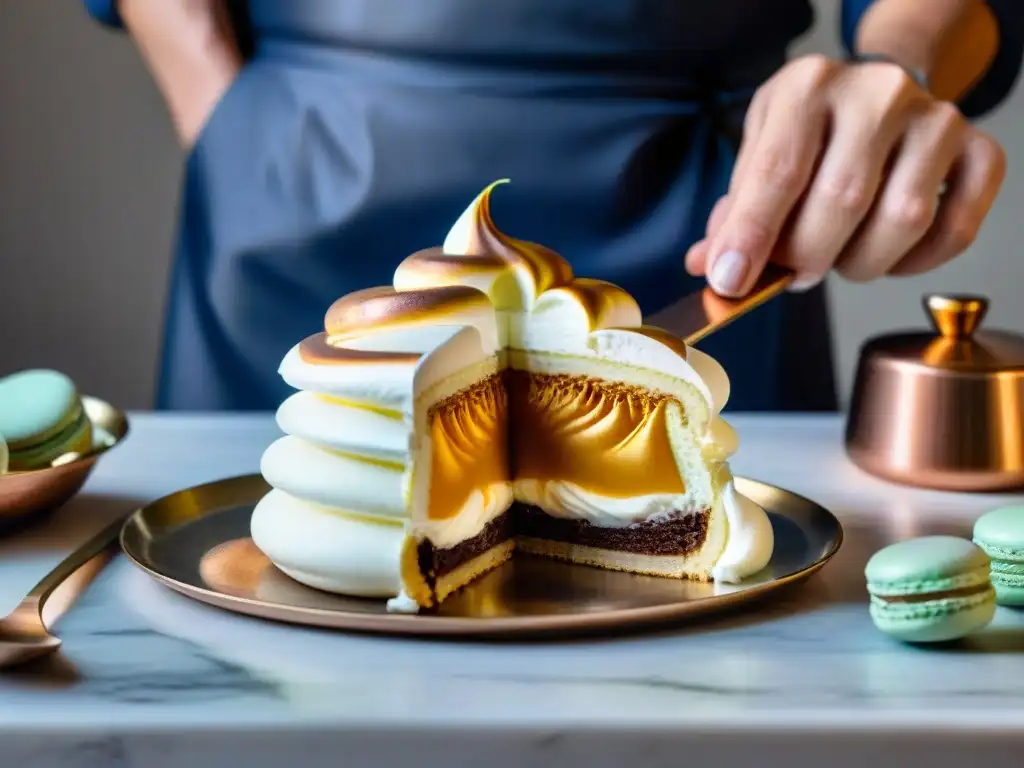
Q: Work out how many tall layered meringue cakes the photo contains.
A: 1